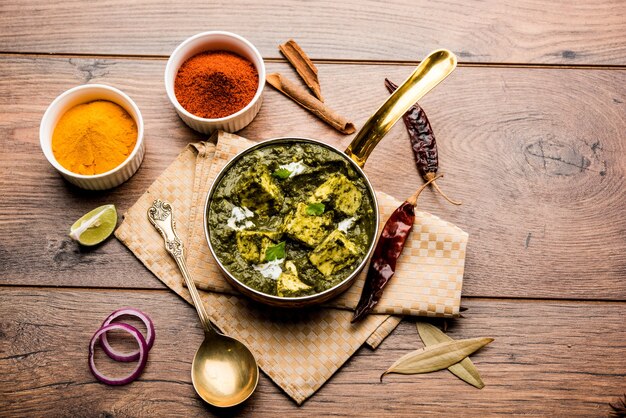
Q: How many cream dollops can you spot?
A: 4